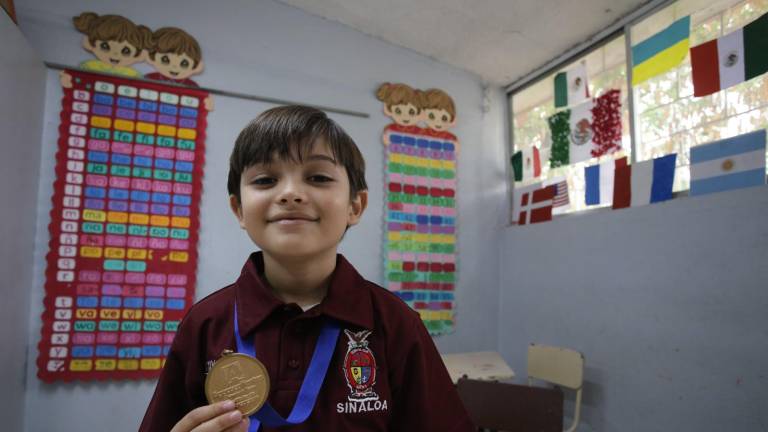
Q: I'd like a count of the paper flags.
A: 10